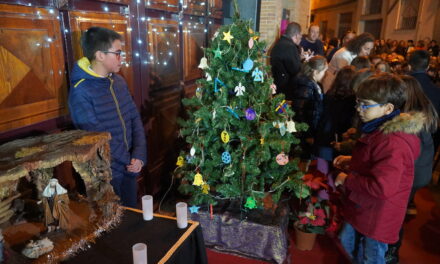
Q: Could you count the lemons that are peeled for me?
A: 0